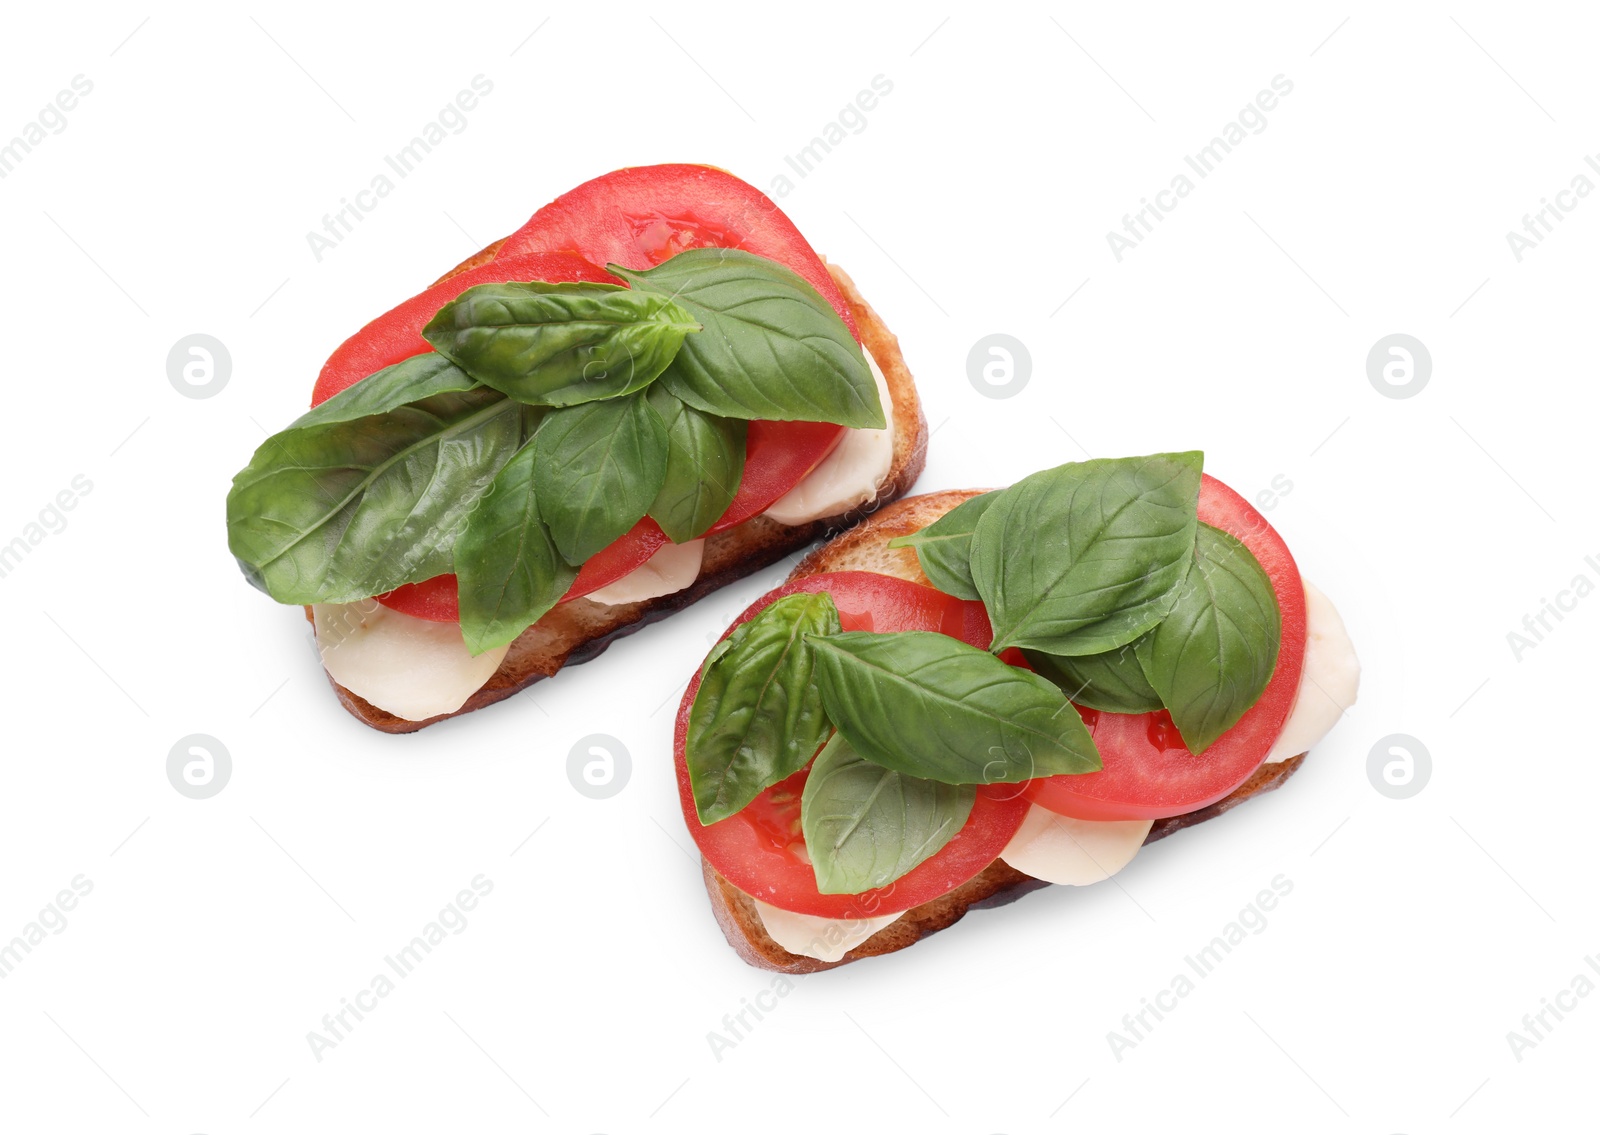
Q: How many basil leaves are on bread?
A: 13